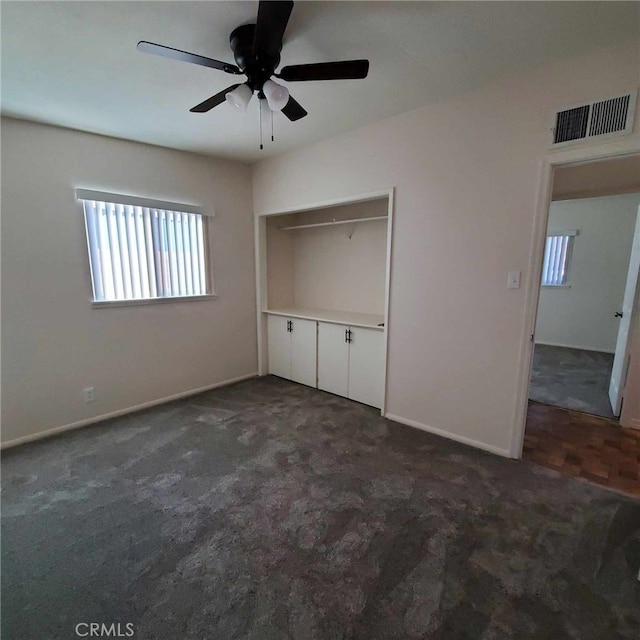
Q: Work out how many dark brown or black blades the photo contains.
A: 5